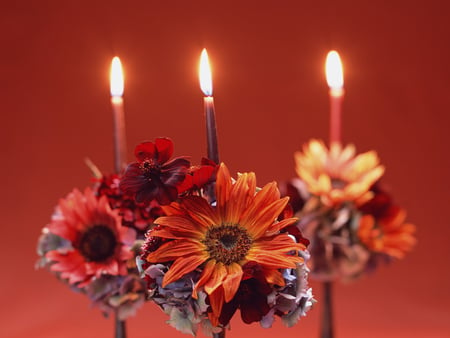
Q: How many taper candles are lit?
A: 3